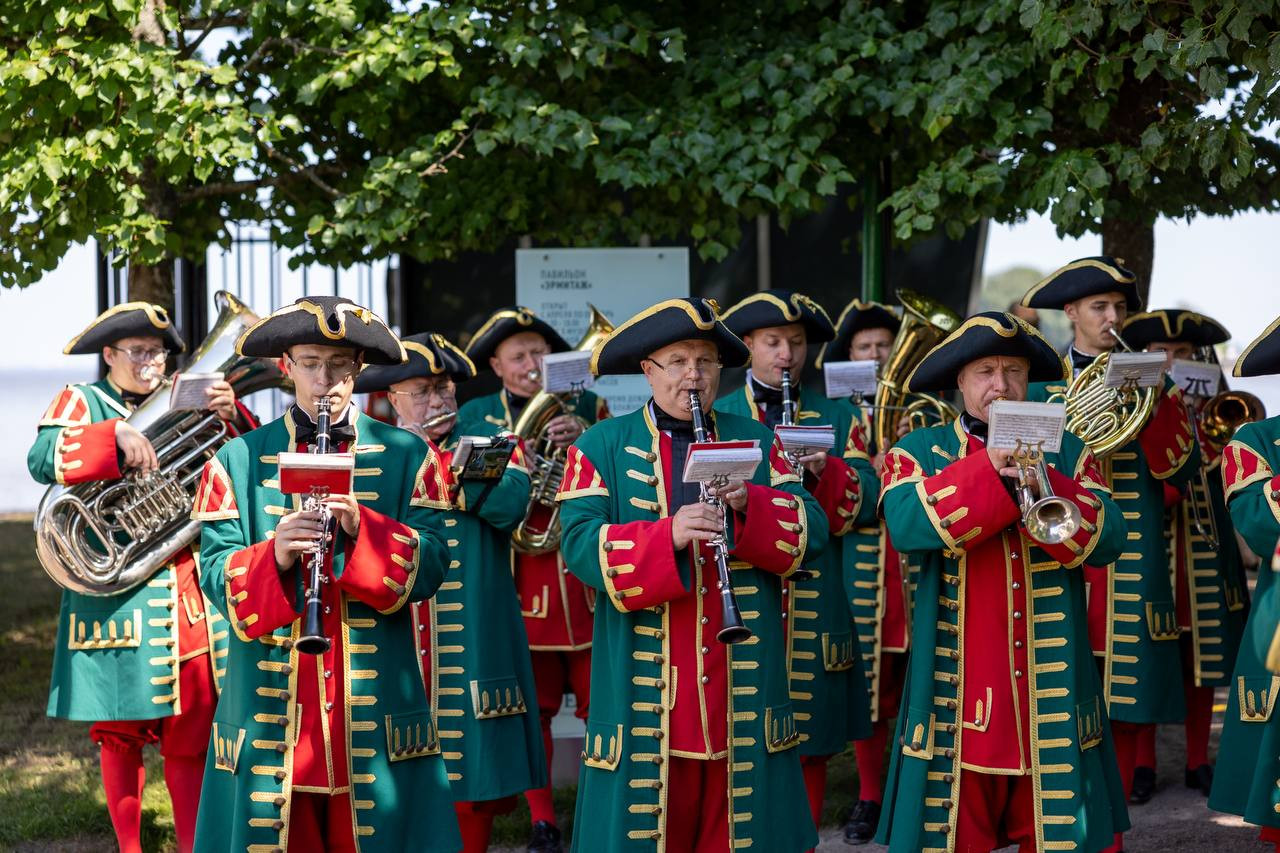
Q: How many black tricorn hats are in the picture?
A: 11